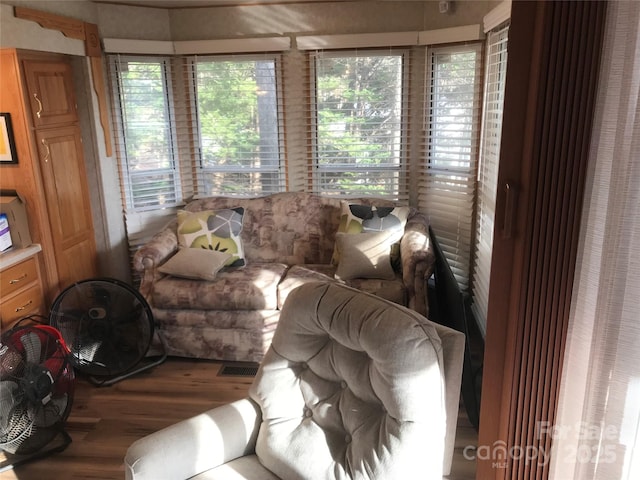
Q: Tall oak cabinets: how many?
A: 1